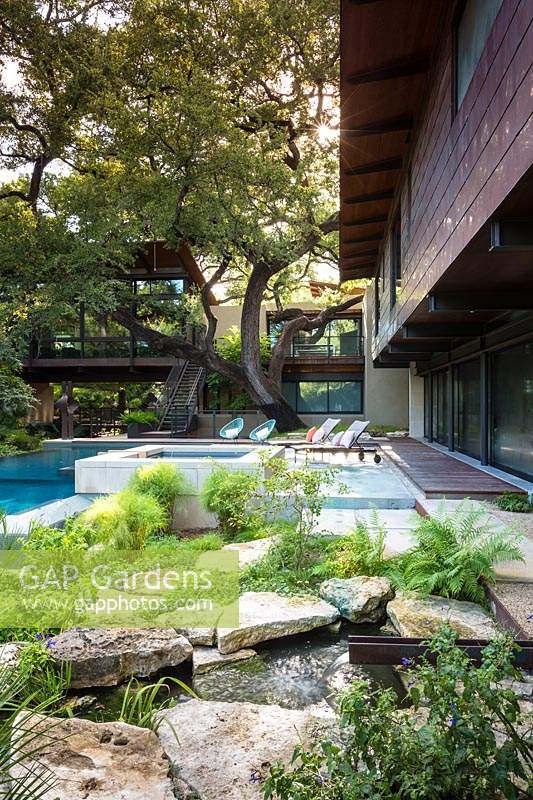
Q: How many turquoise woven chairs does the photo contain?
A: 2